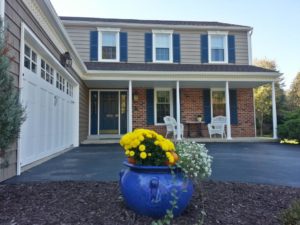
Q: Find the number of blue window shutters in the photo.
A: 10